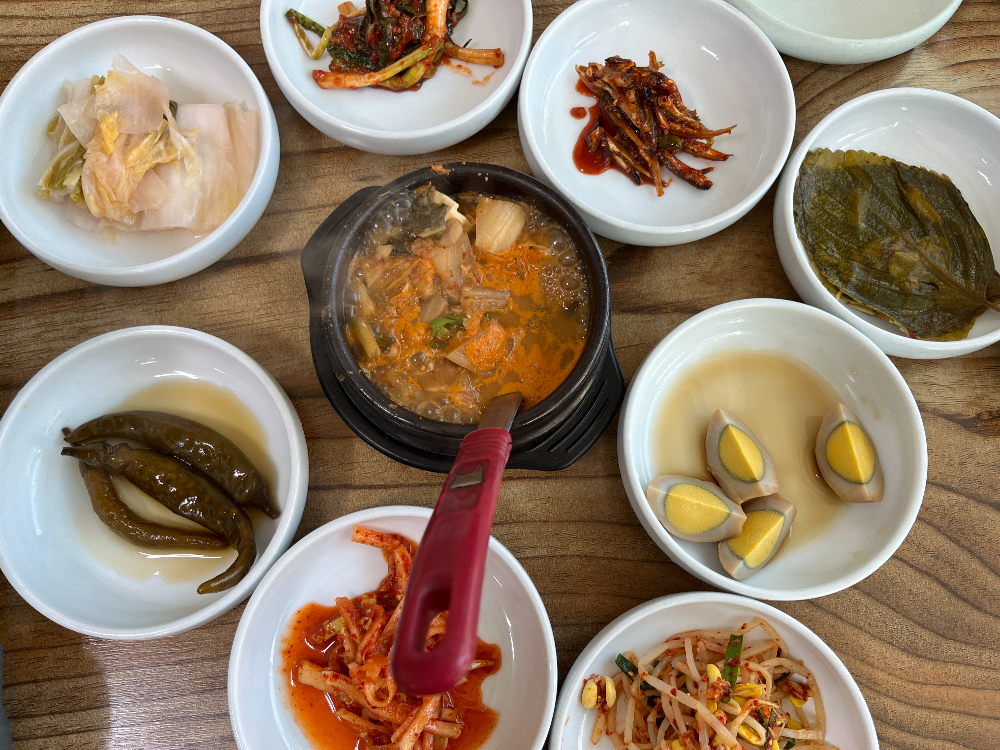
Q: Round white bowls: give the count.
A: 9